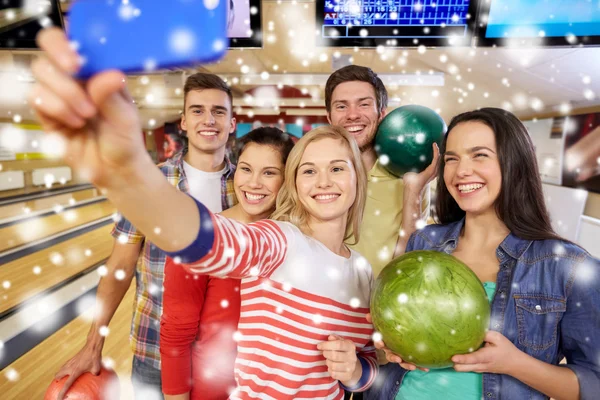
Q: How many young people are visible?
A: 5